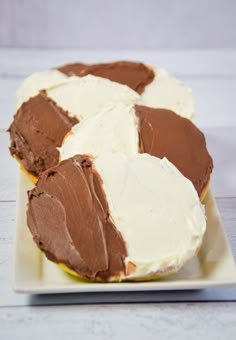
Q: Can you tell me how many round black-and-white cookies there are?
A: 5